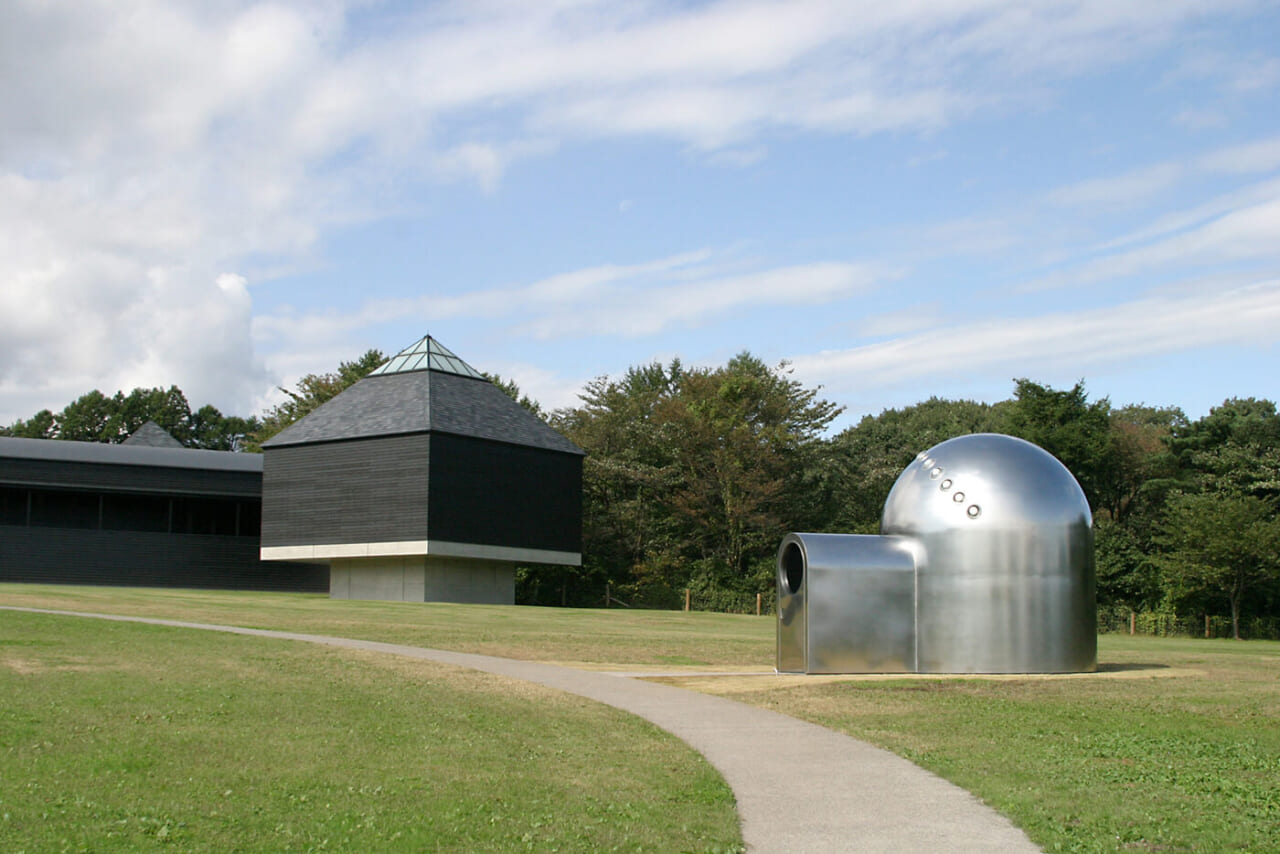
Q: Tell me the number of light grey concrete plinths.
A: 1